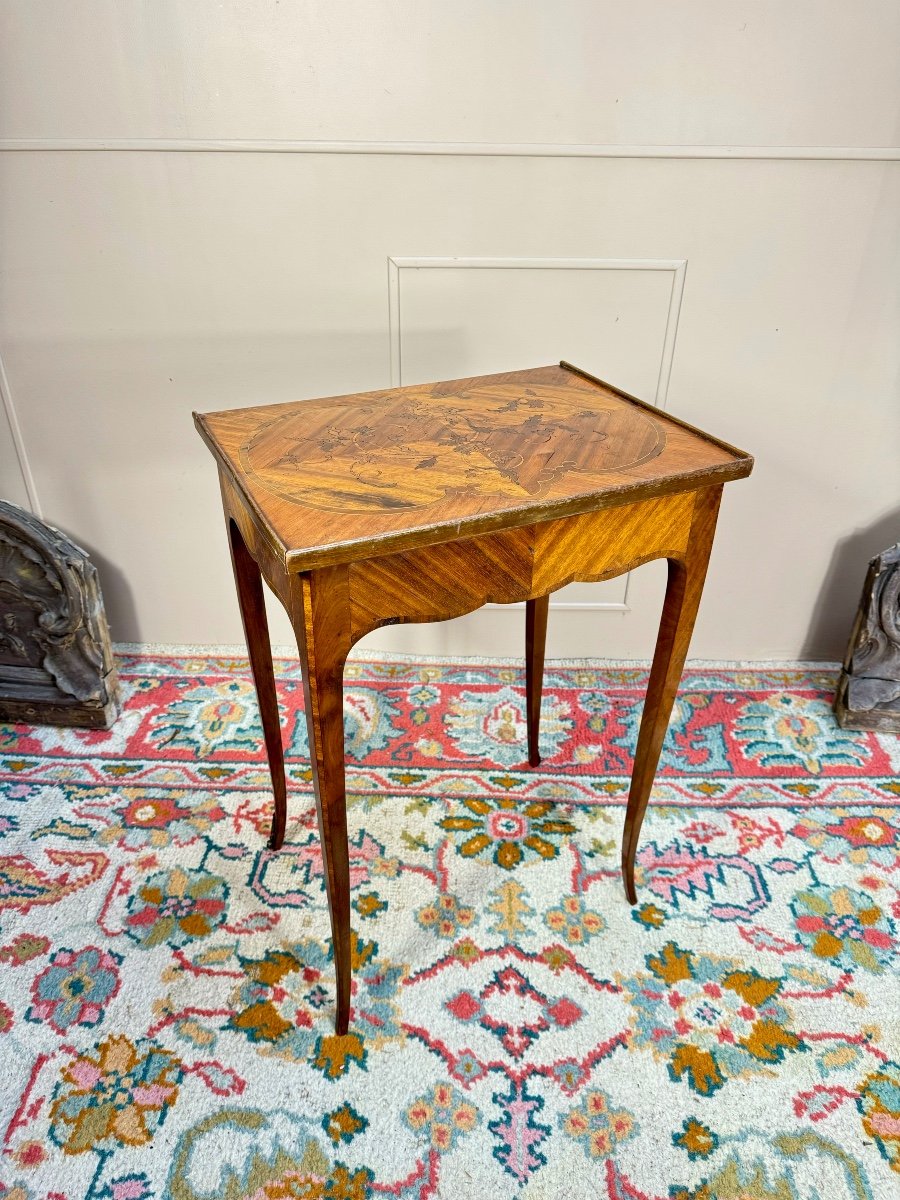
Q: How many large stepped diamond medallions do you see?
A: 1